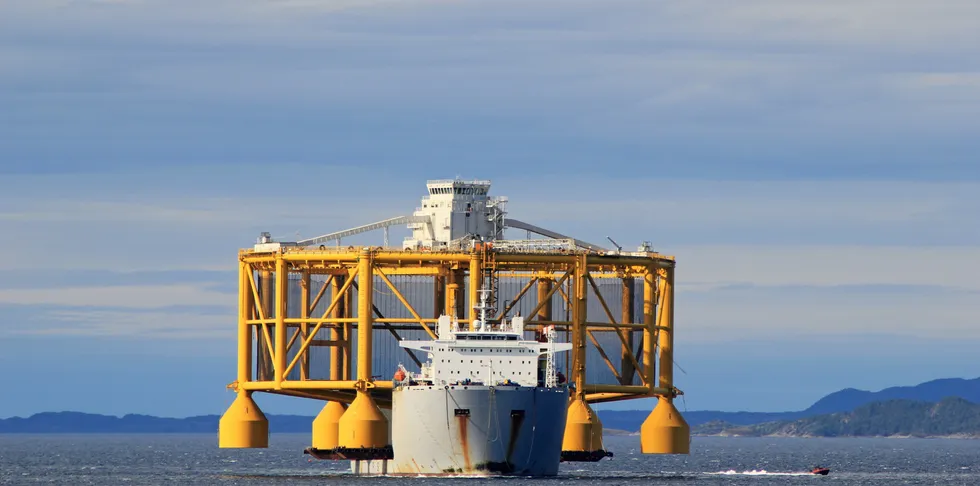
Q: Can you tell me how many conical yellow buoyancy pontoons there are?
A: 5